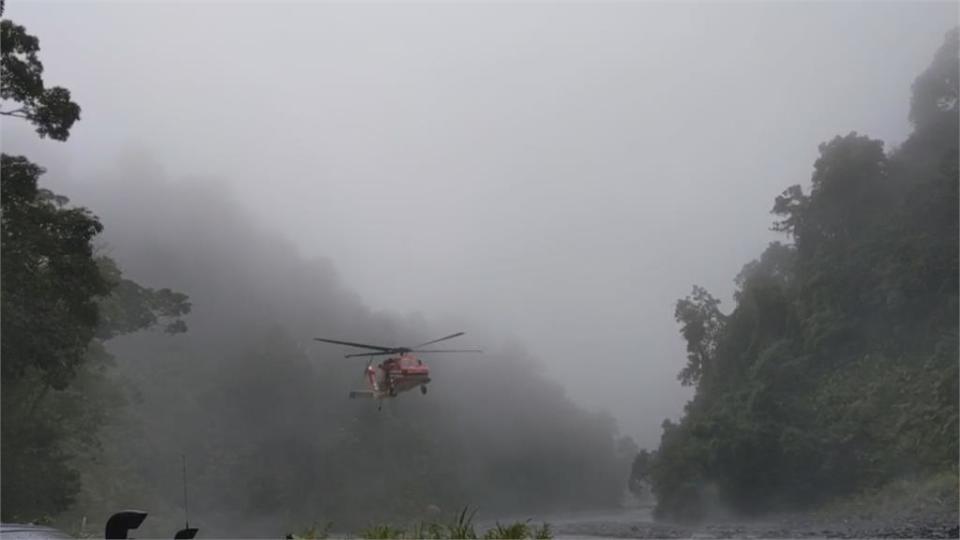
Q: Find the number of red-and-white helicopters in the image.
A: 1